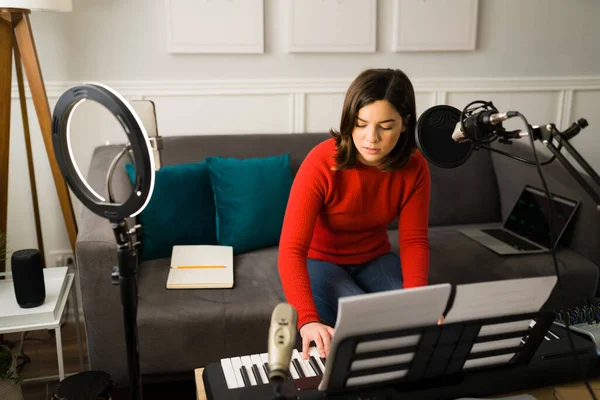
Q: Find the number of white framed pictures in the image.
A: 3